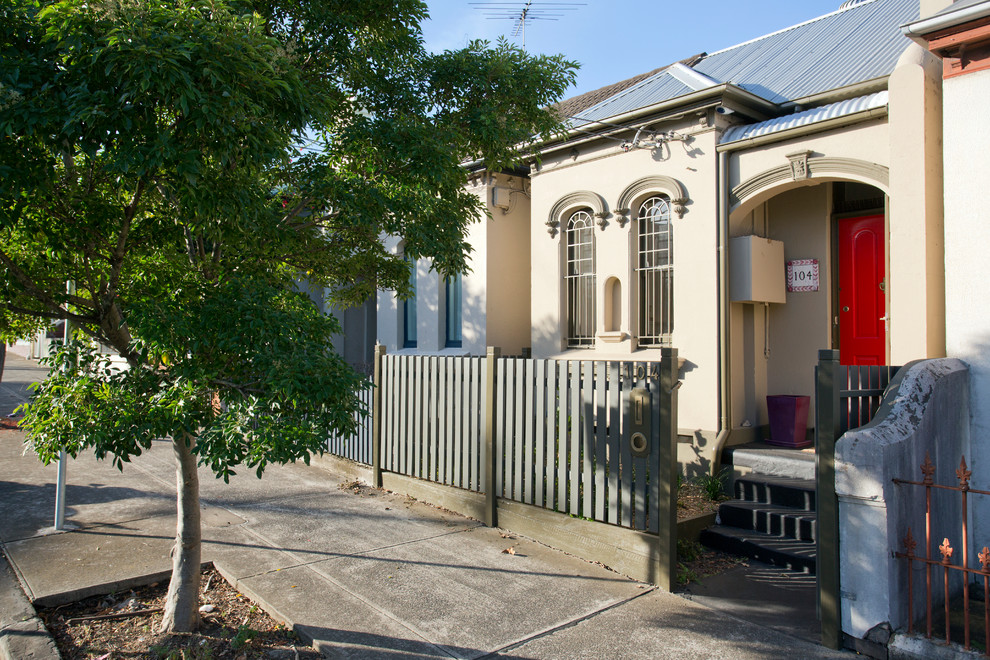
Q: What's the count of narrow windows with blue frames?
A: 2